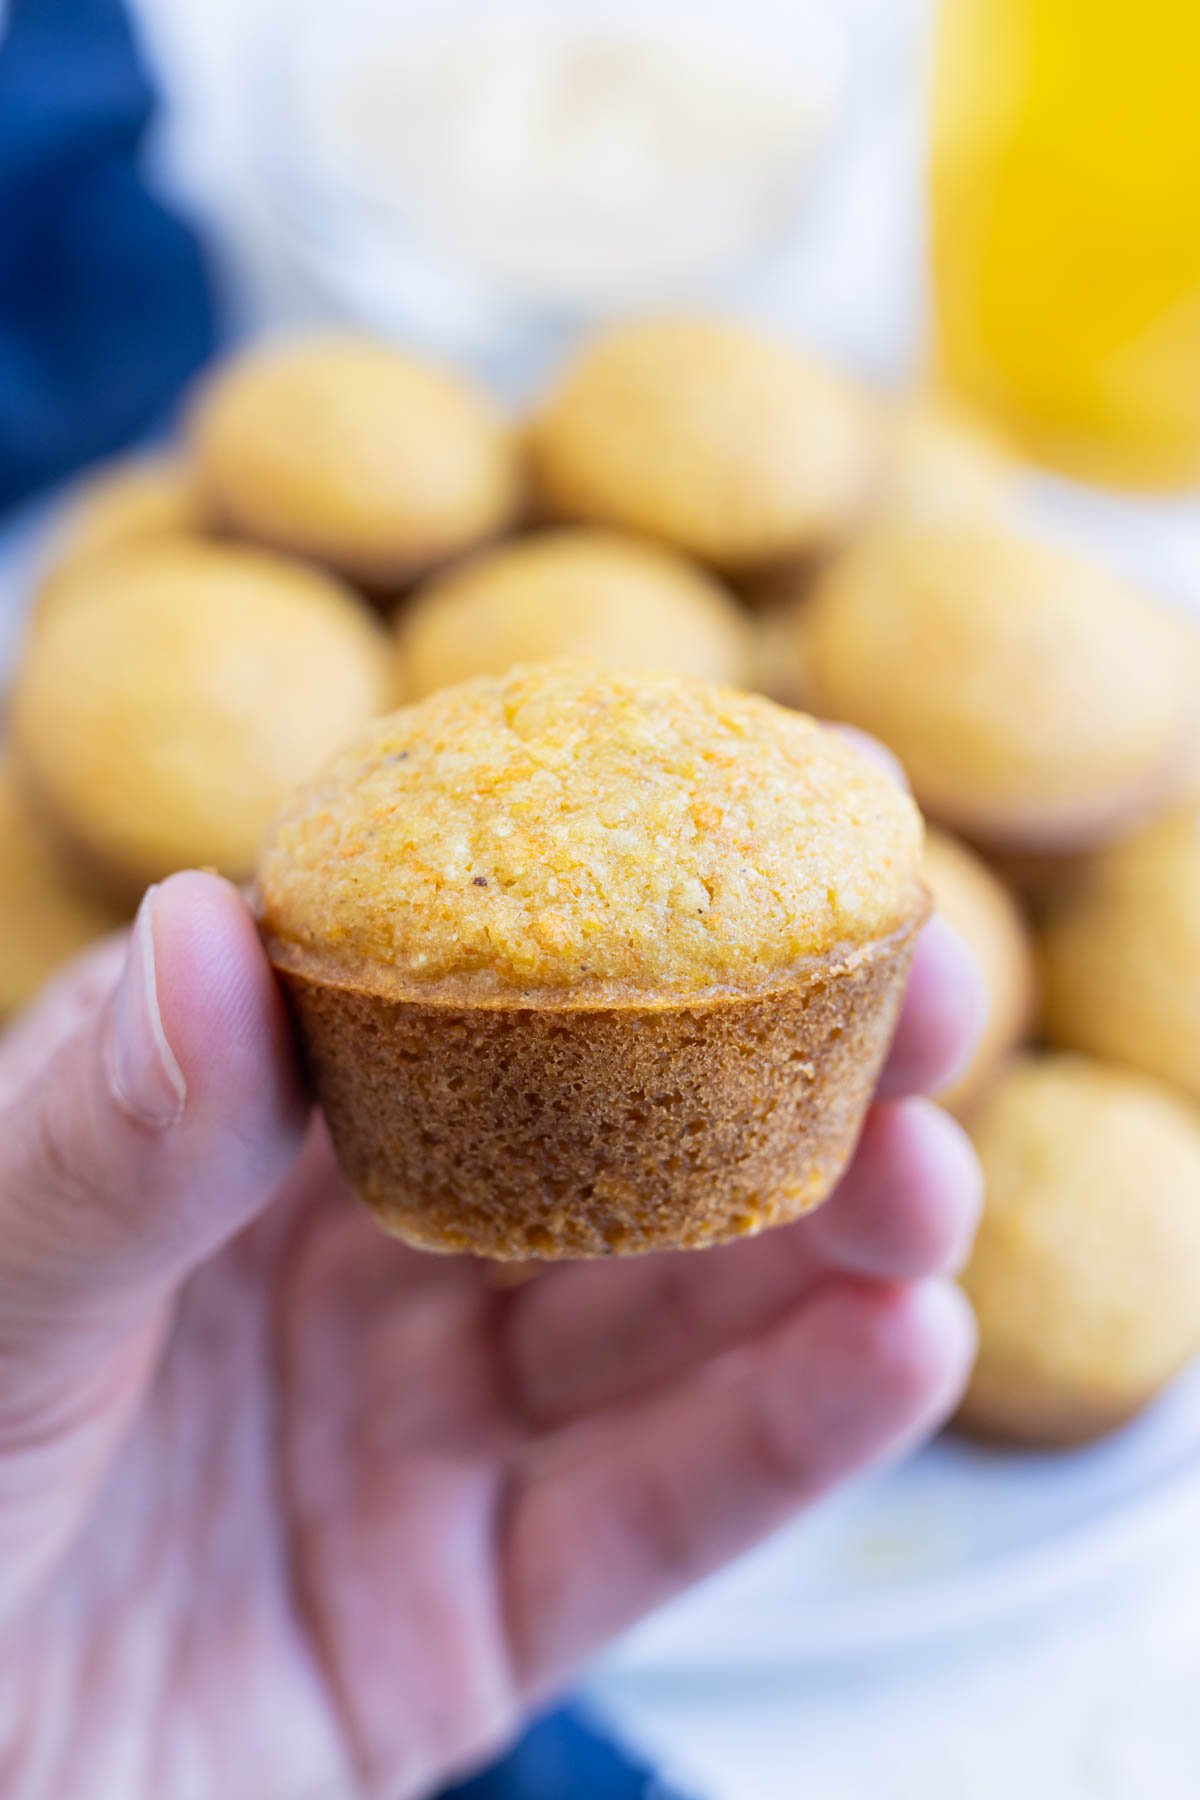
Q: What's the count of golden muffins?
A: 12